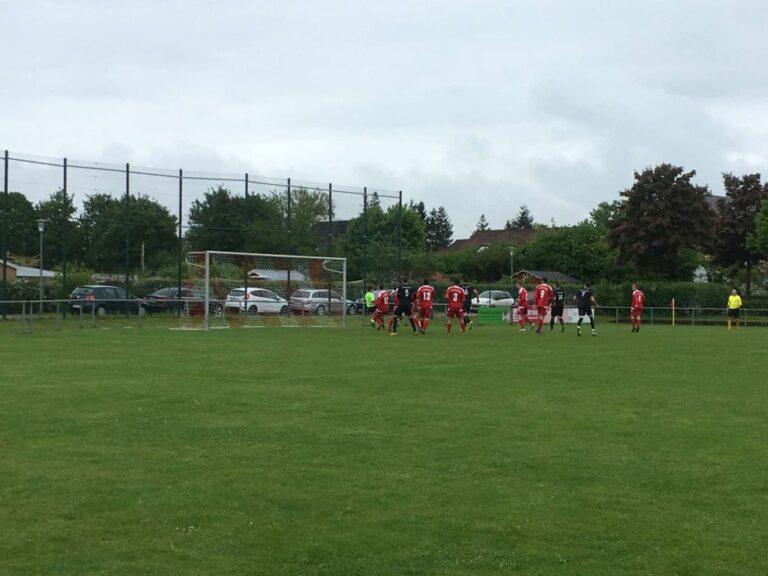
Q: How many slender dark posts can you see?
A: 9